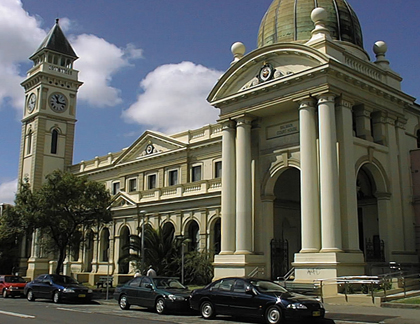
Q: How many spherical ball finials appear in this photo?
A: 3